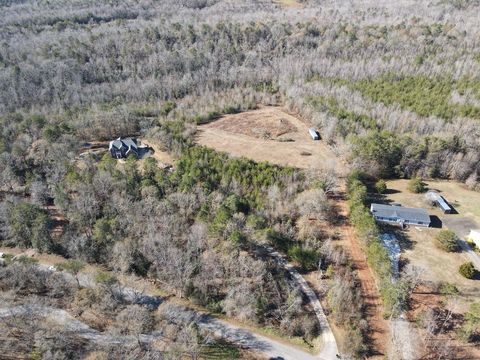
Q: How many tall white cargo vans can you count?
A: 0